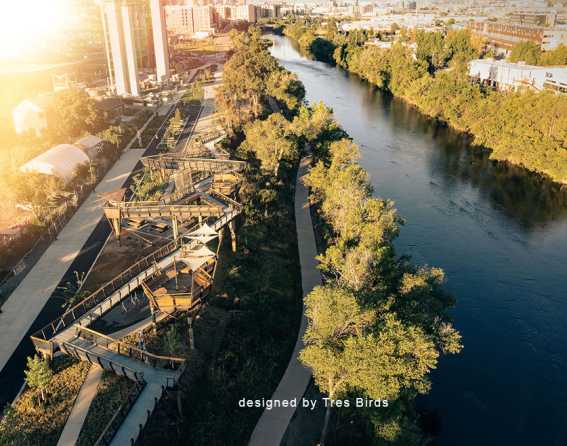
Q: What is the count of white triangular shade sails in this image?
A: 4